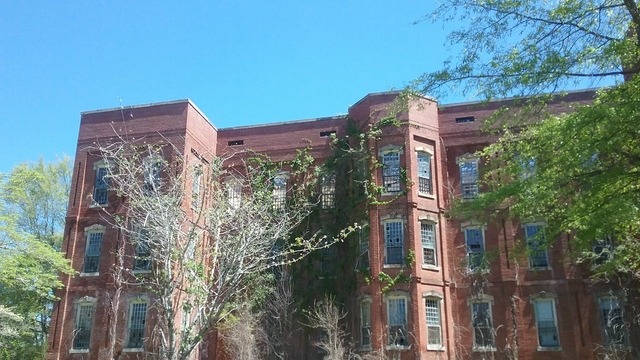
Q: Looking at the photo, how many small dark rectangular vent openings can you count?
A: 3